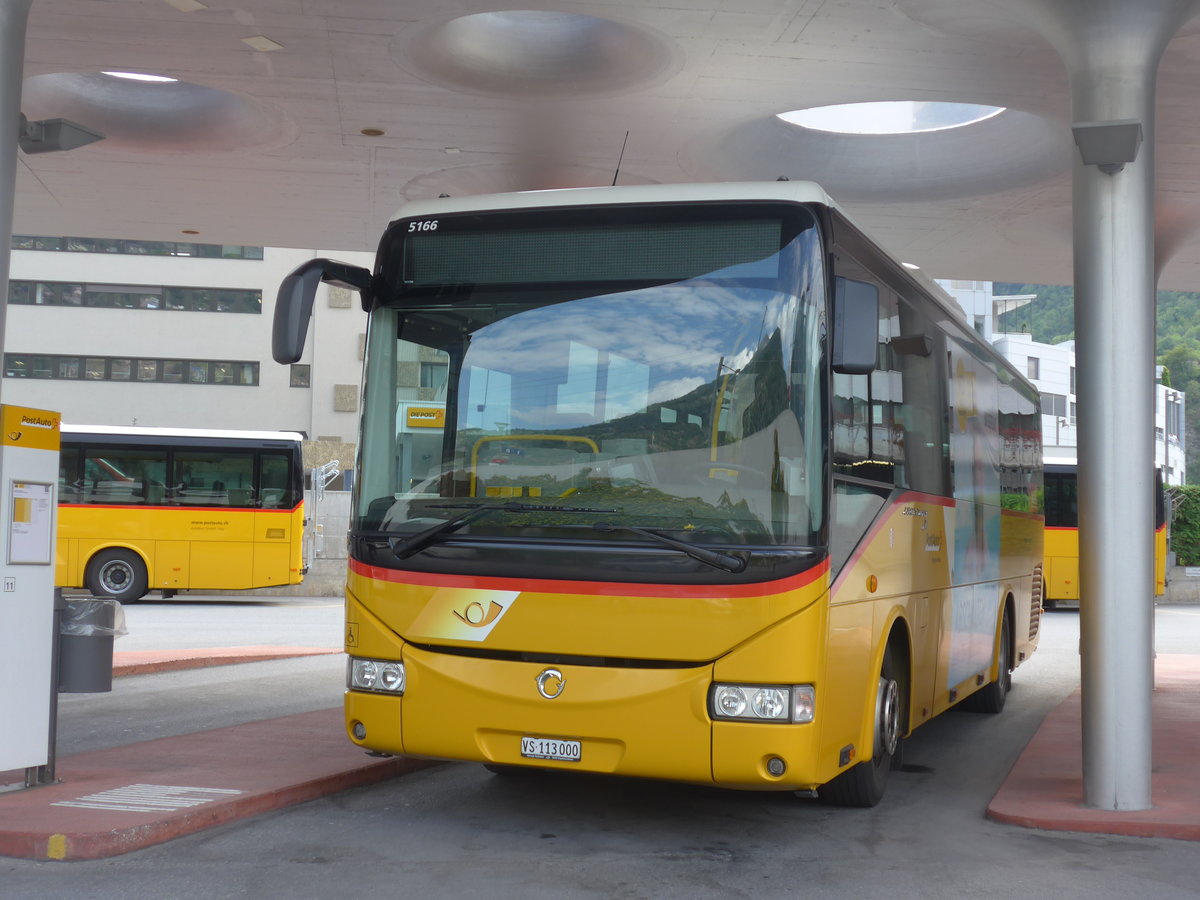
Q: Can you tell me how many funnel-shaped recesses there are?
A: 3